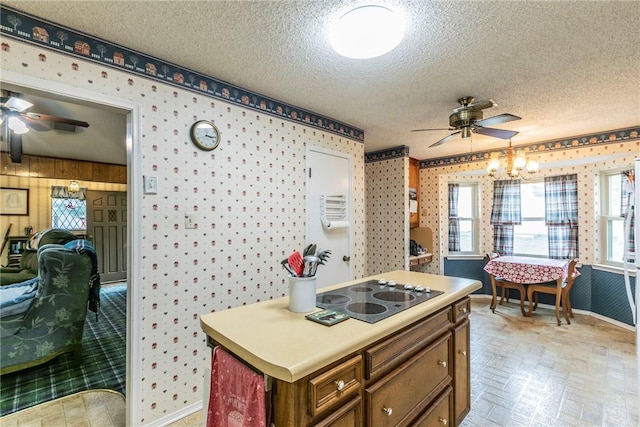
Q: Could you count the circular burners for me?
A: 4